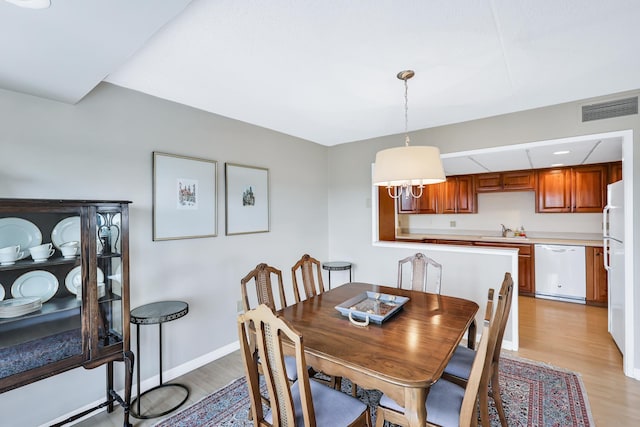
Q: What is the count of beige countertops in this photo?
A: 1